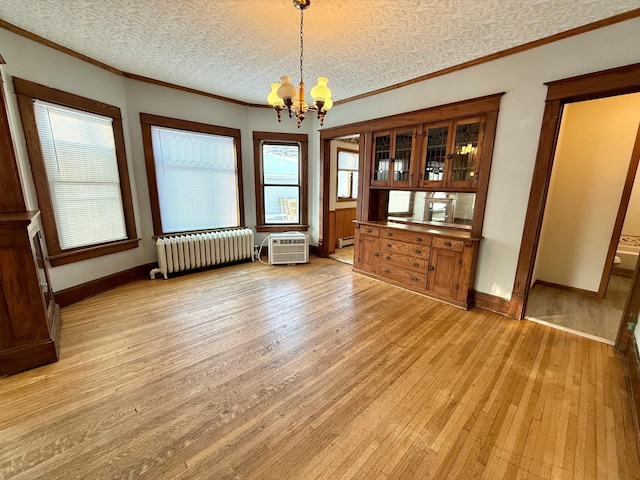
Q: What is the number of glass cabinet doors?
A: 4